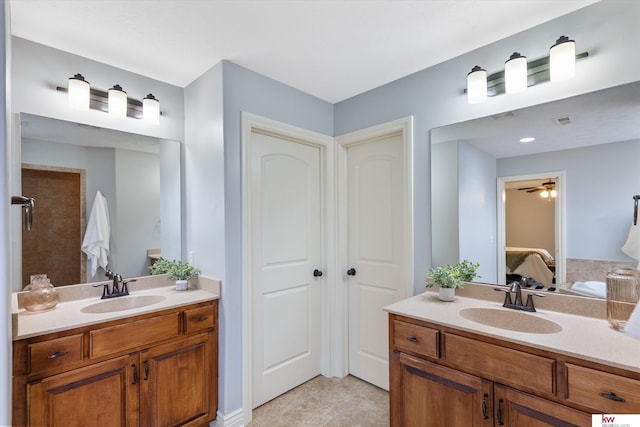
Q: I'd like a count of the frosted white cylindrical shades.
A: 6